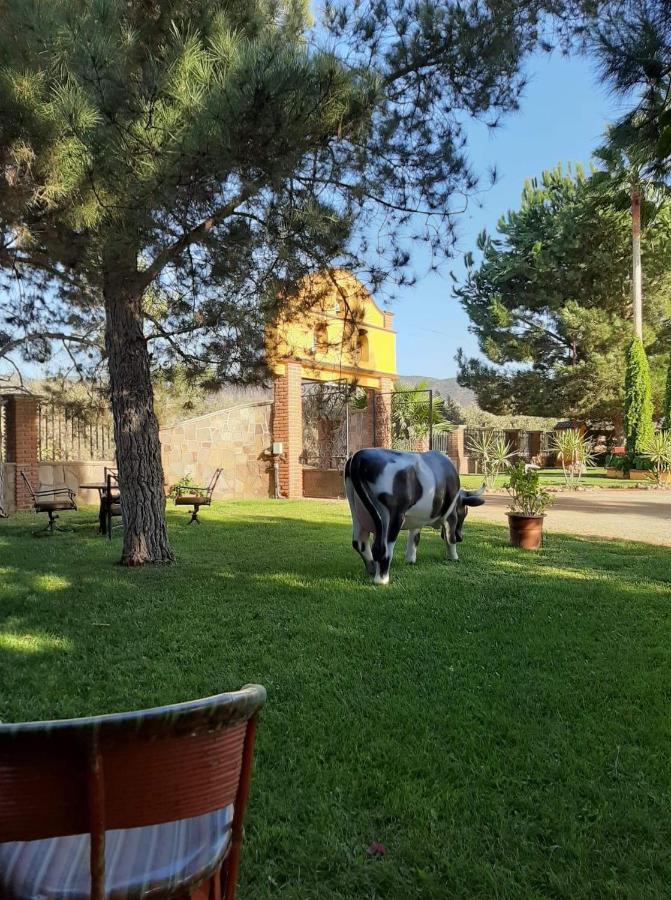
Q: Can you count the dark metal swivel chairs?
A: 2